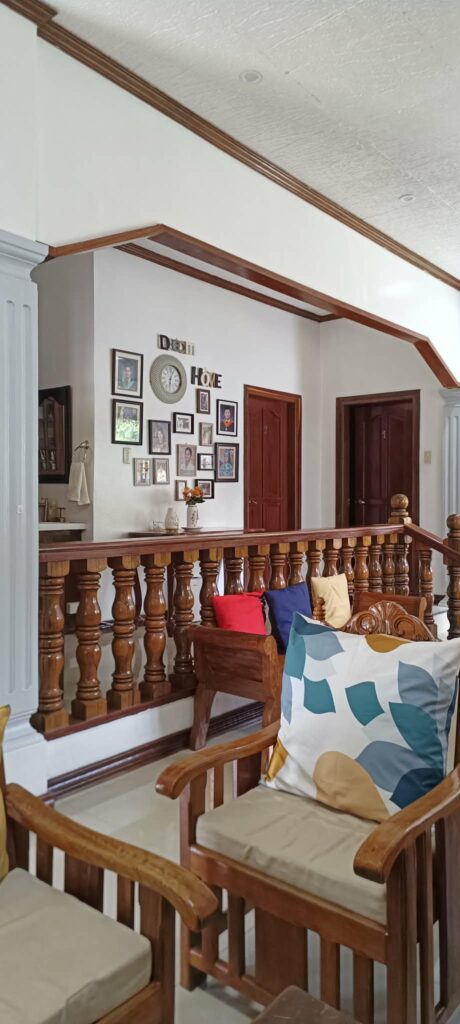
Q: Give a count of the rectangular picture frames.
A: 14